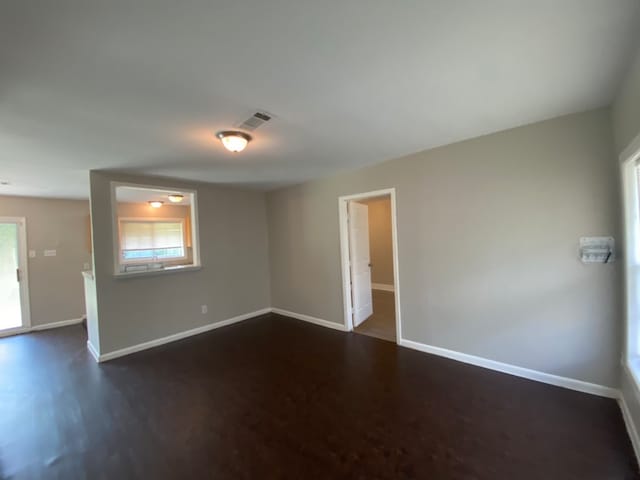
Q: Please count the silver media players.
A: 0